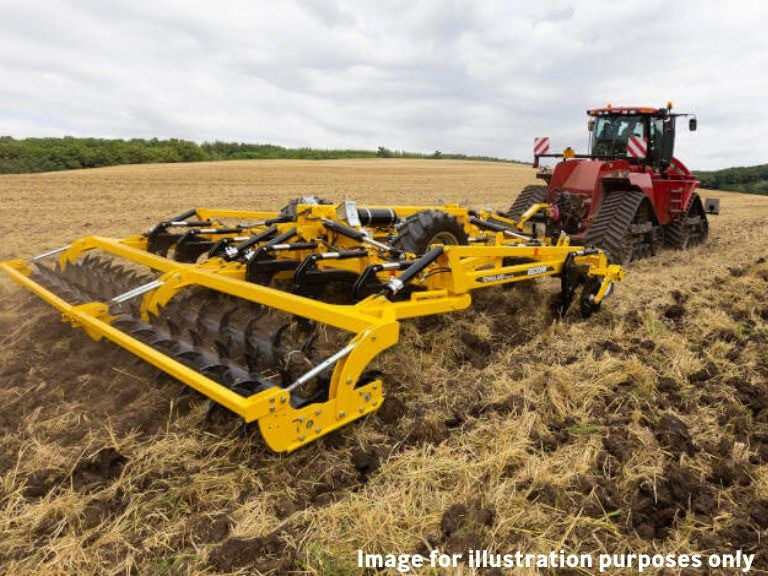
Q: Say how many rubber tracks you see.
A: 3